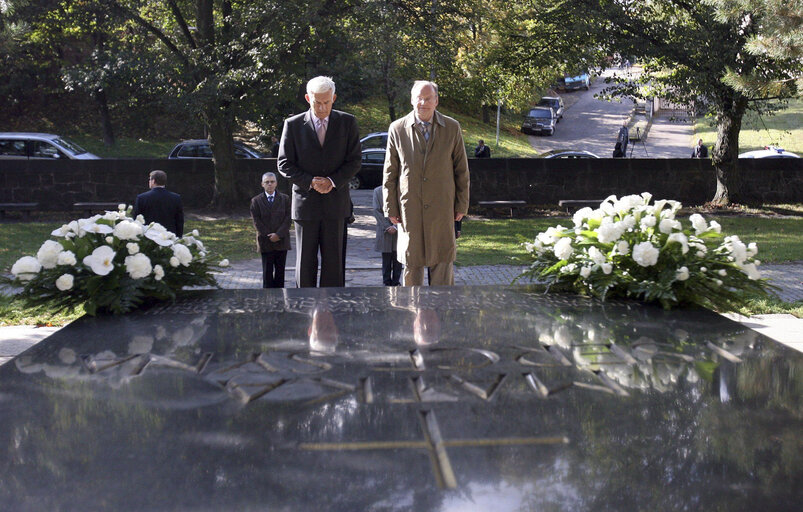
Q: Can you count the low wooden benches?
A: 4